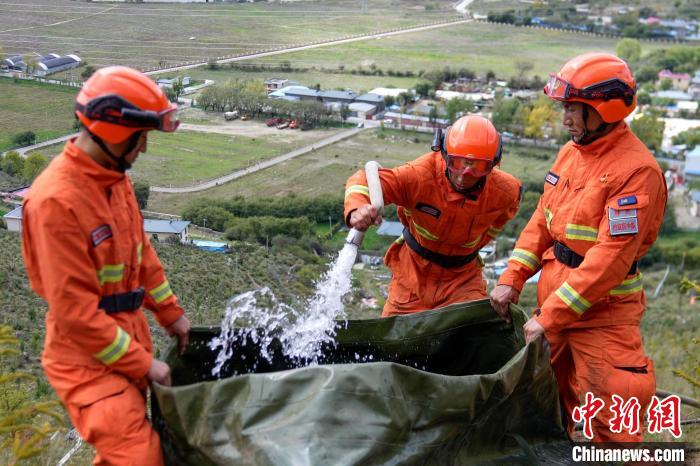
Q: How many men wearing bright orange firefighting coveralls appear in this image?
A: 3